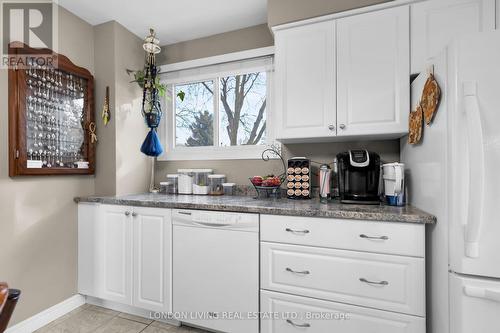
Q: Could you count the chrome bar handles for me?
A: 5